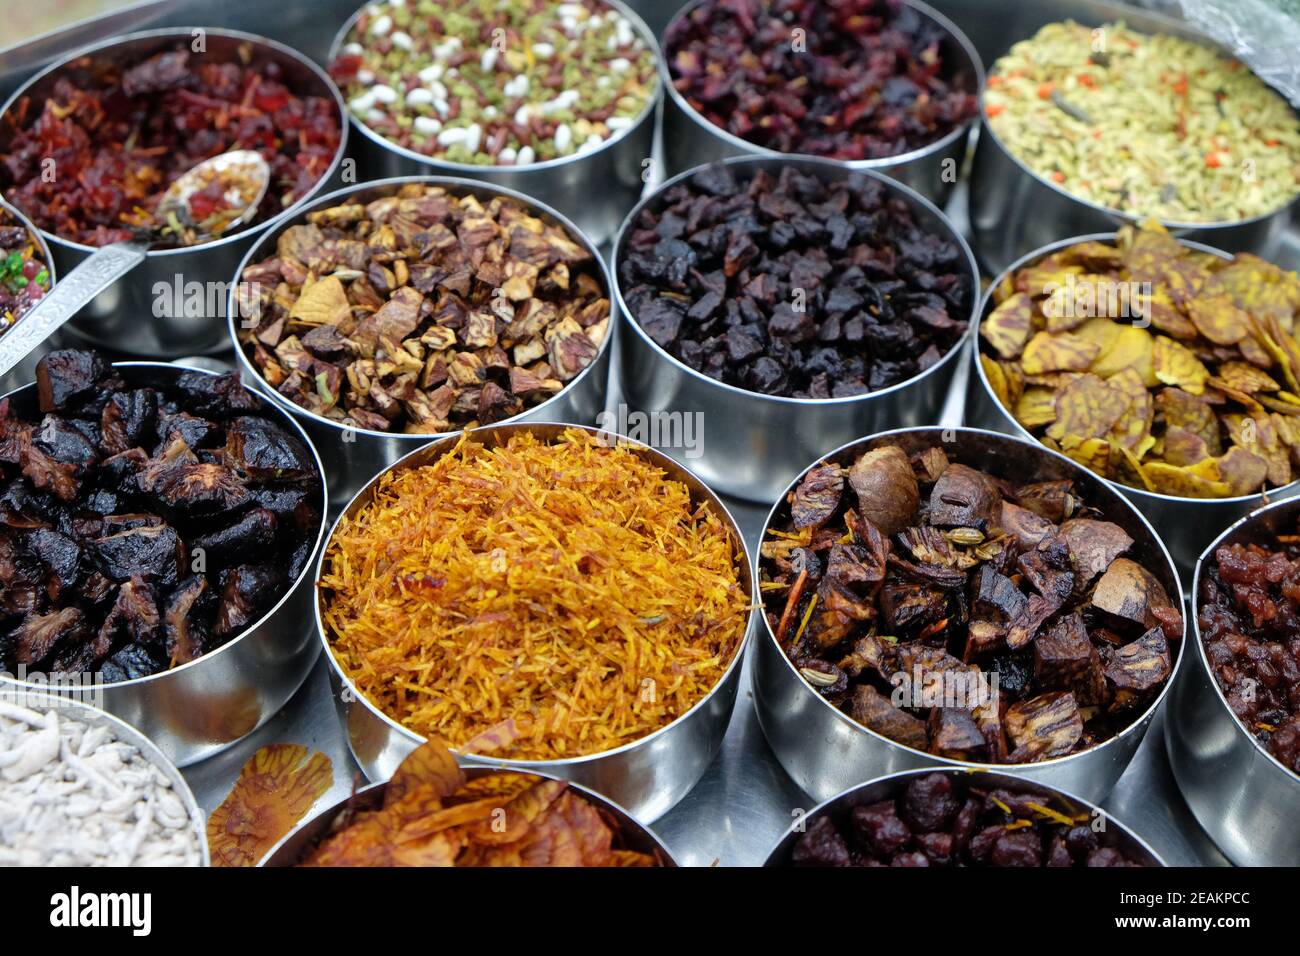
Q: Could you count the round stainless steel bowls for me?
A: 15